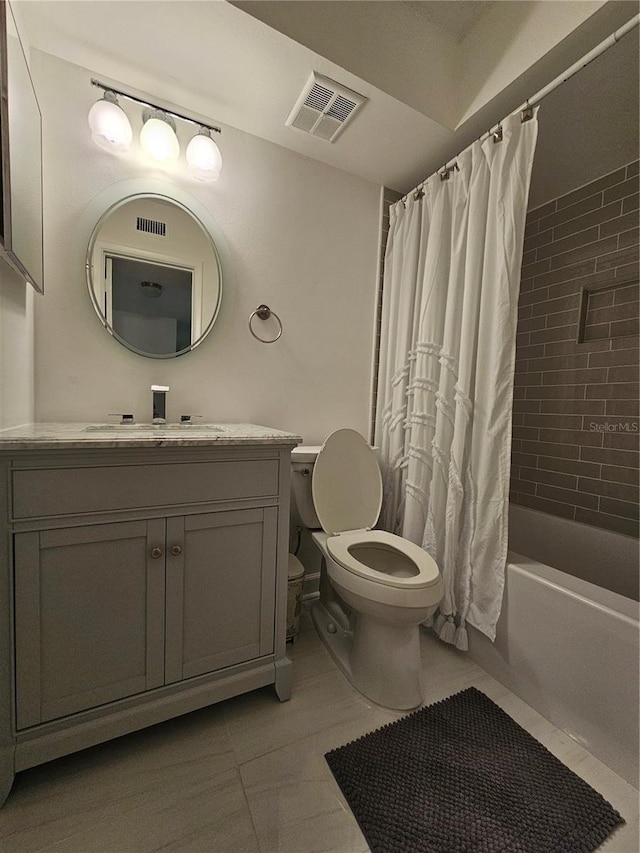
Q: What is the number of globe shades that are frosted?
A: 3